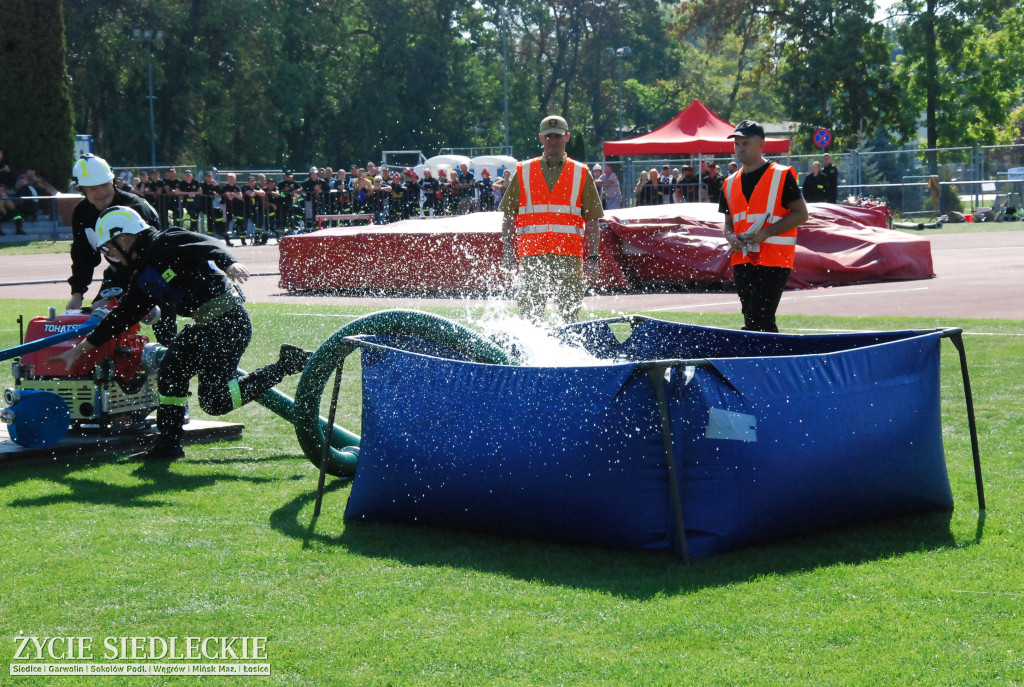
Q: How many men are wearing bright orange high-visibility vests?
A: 2